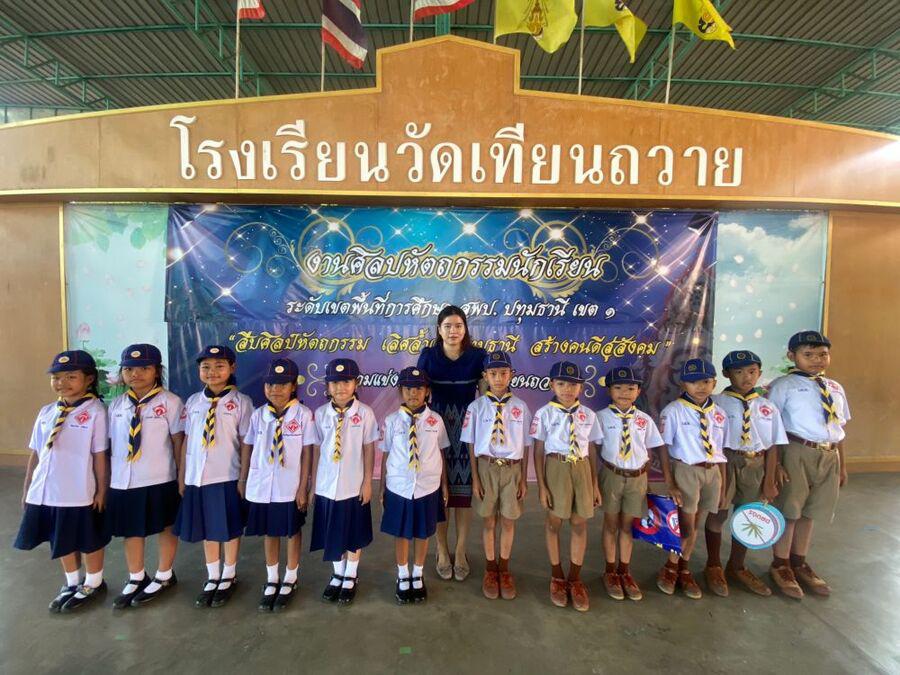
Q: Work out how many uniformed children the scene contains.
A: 12